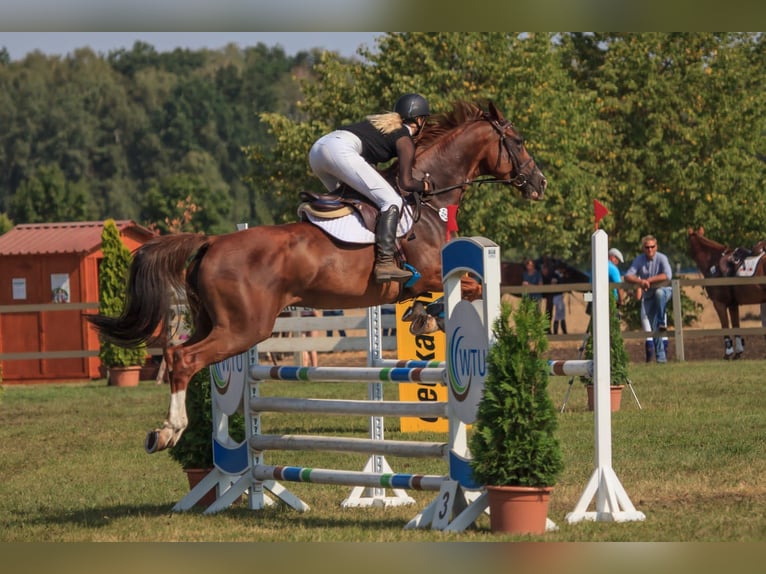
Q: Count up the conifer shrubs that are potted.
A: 4